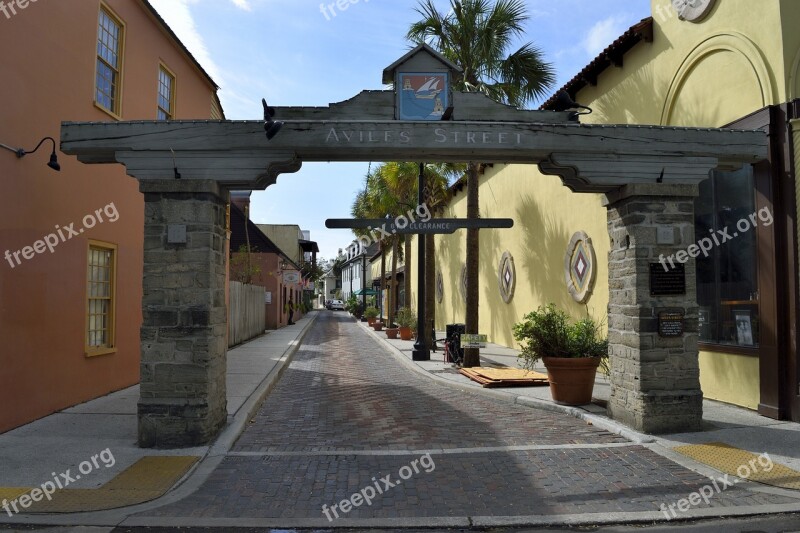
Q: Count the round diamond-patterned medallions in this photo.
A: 4